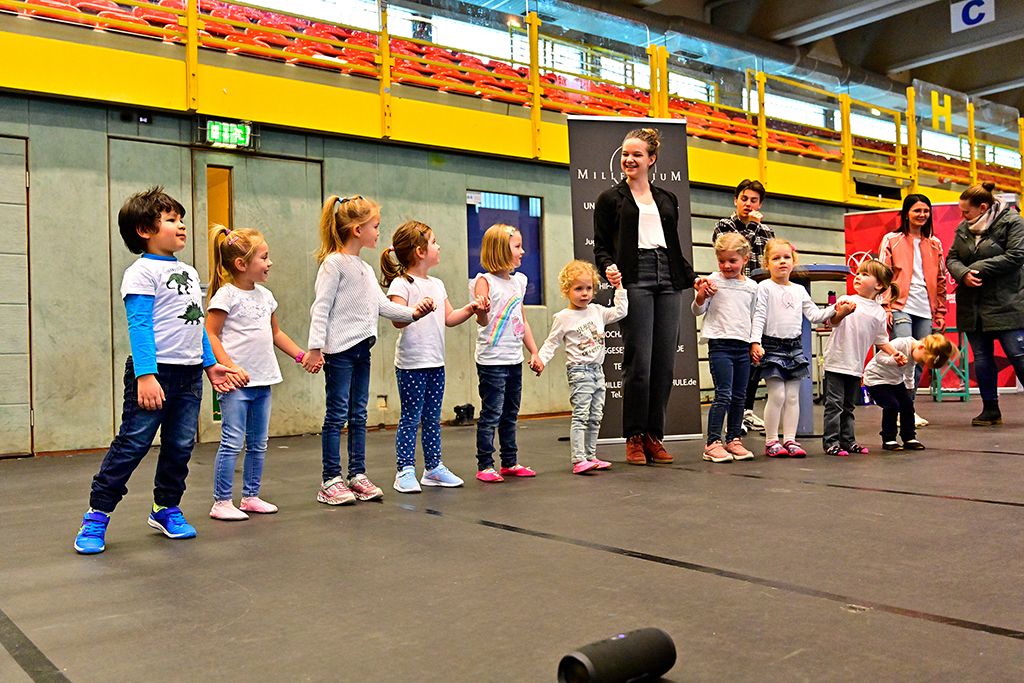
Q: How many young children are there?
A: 10